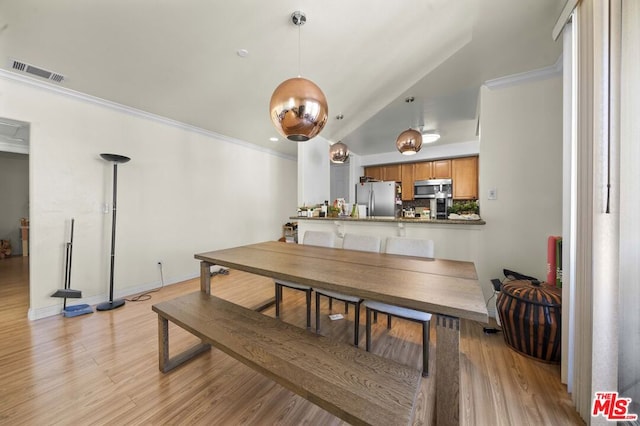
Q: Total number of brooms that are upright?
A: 1